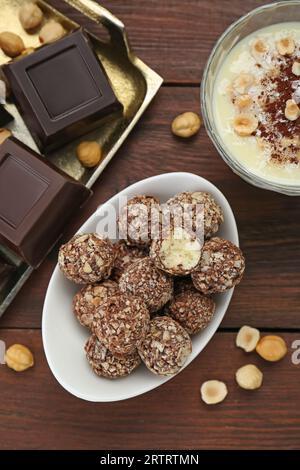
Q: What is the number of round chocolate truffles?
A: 12